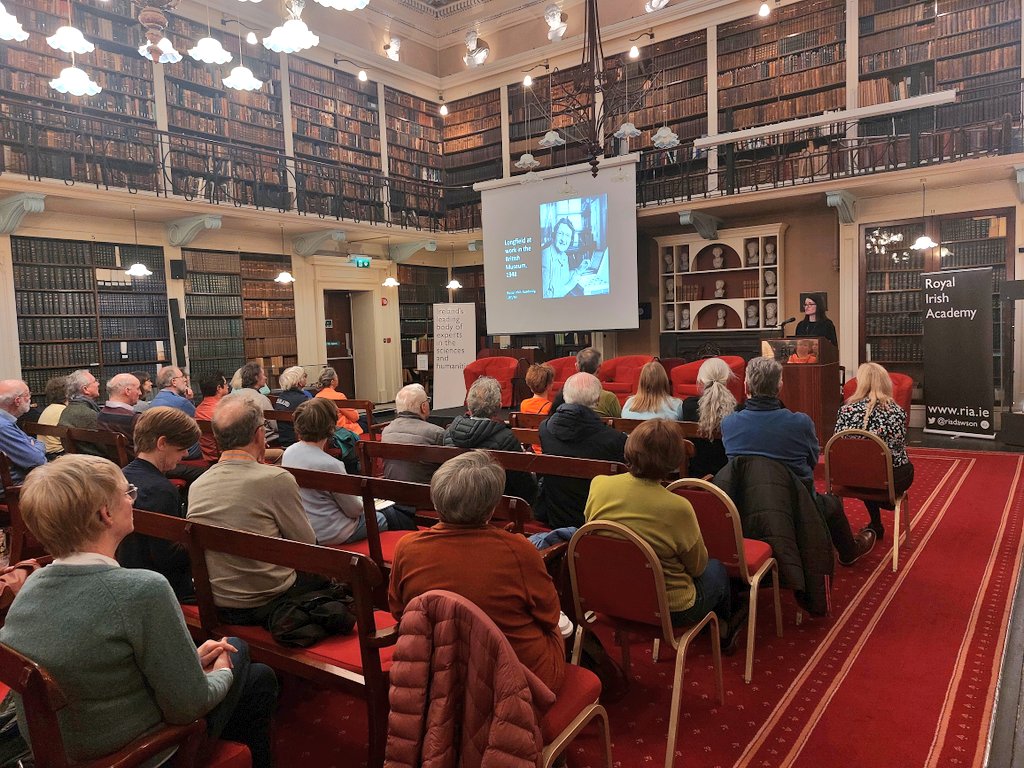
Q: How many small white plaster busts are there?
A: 13